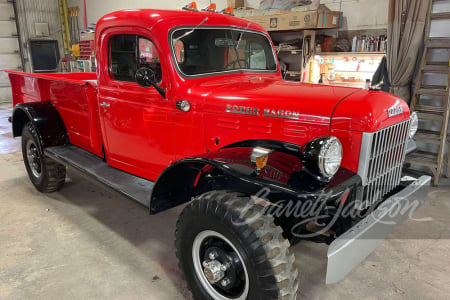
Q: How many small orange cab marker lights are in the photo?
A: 3